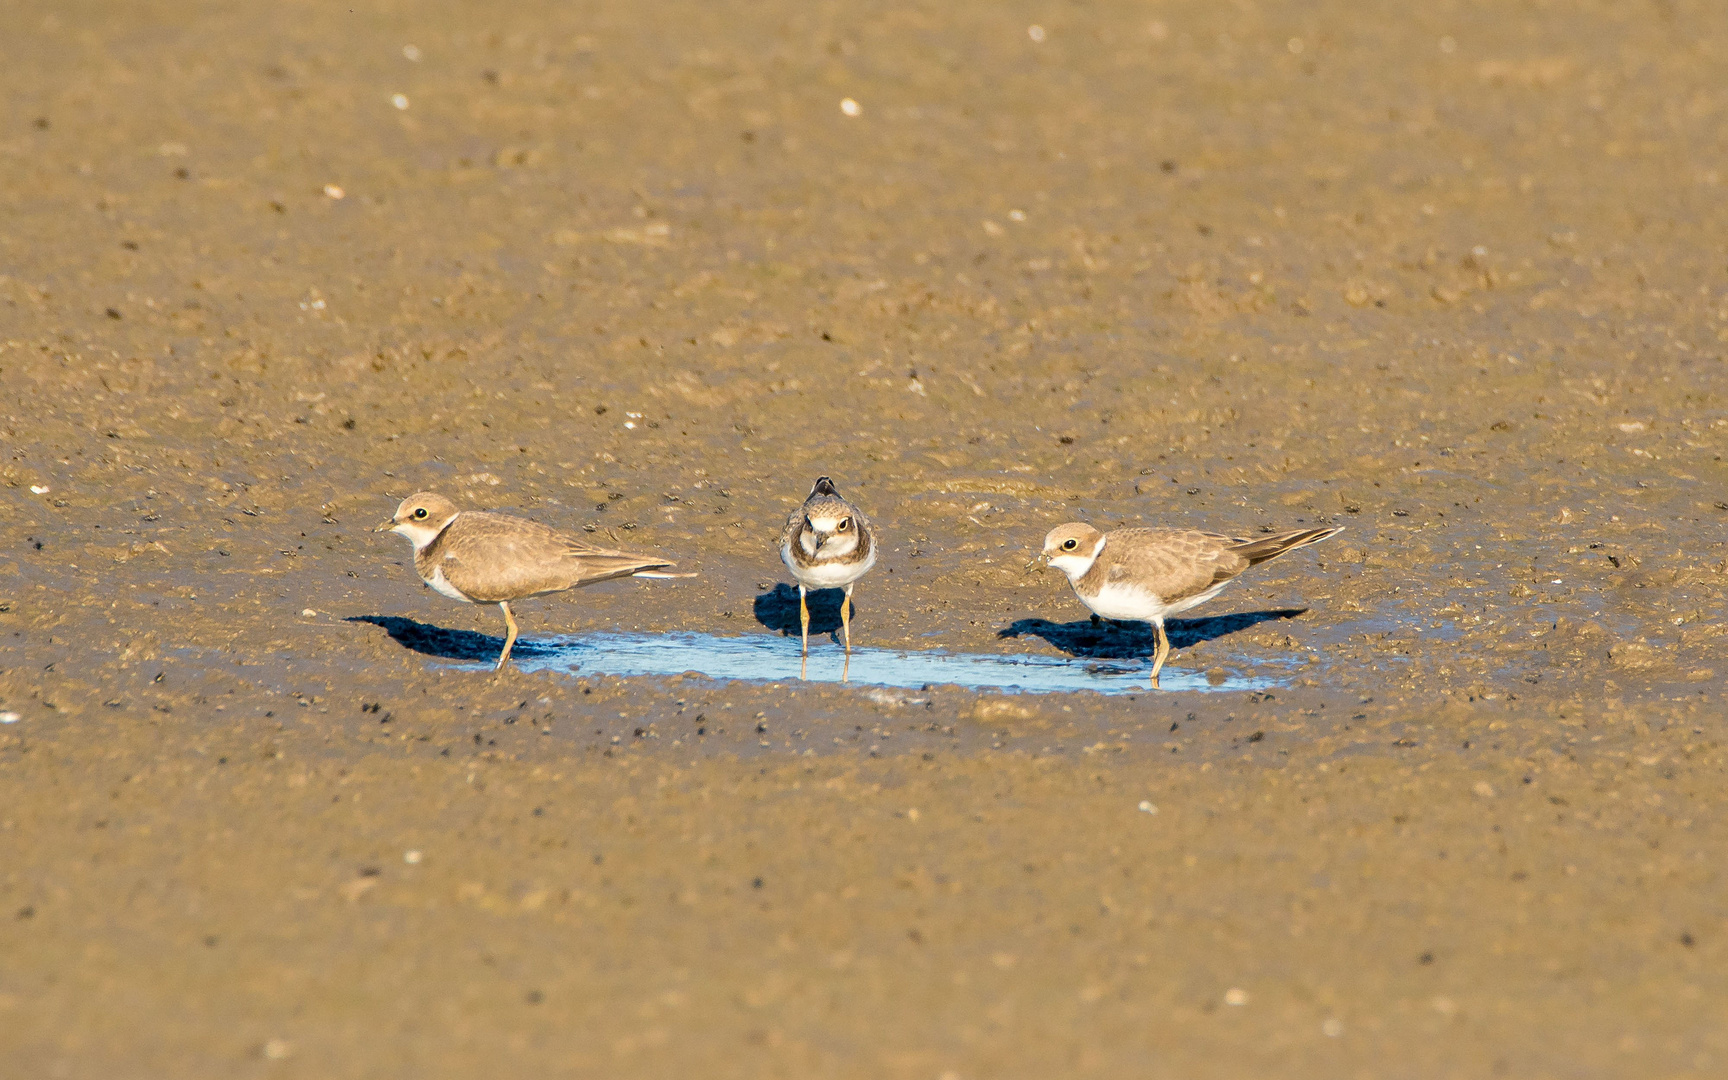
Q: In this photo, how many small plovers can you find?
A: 3